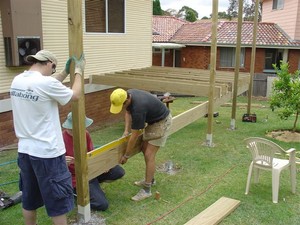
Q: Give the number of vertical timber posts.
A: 4